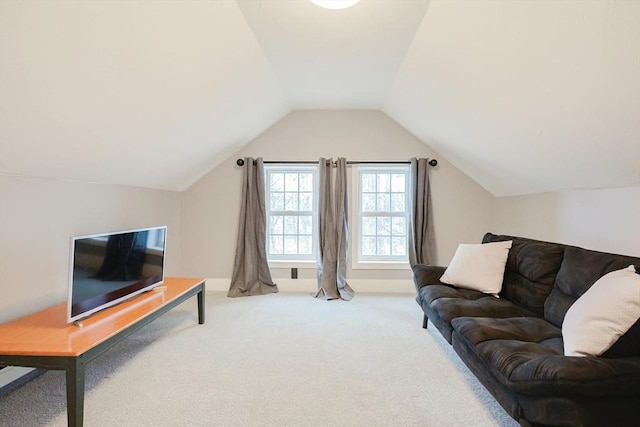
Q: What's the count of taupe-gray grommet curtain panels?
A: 4